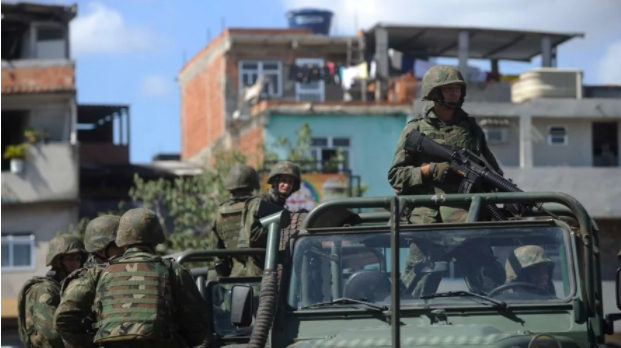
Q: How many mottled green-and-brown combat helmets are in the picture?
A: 7